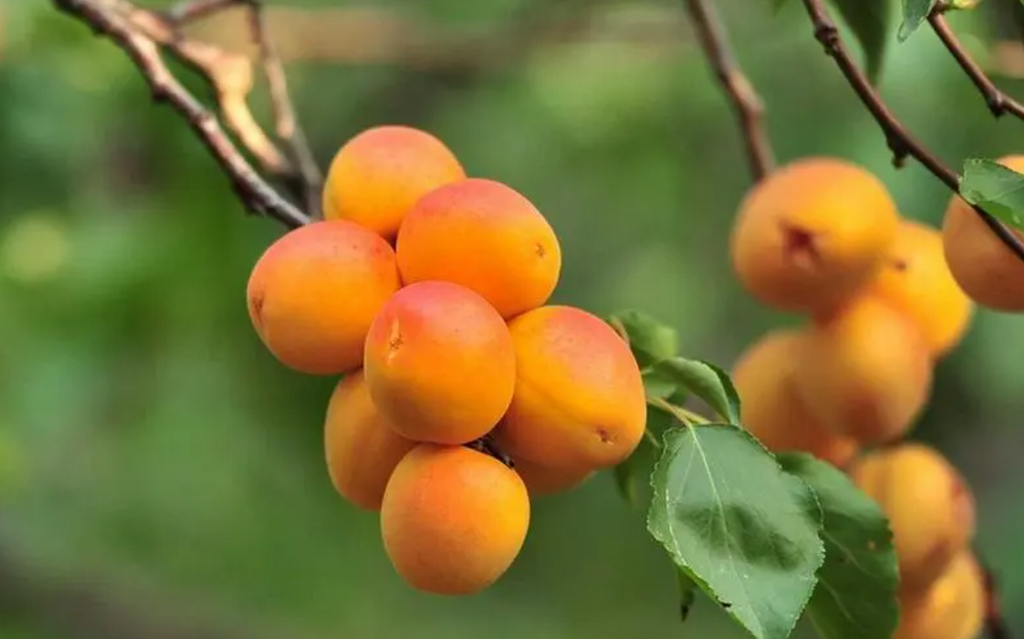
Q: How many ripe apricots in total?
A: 15